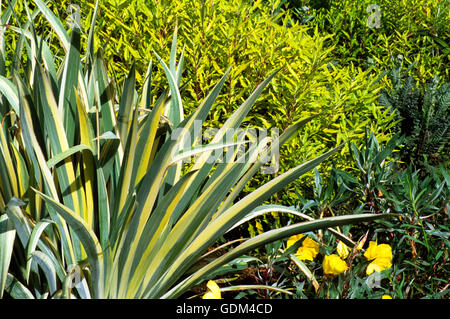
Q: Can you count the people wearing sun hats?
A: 0